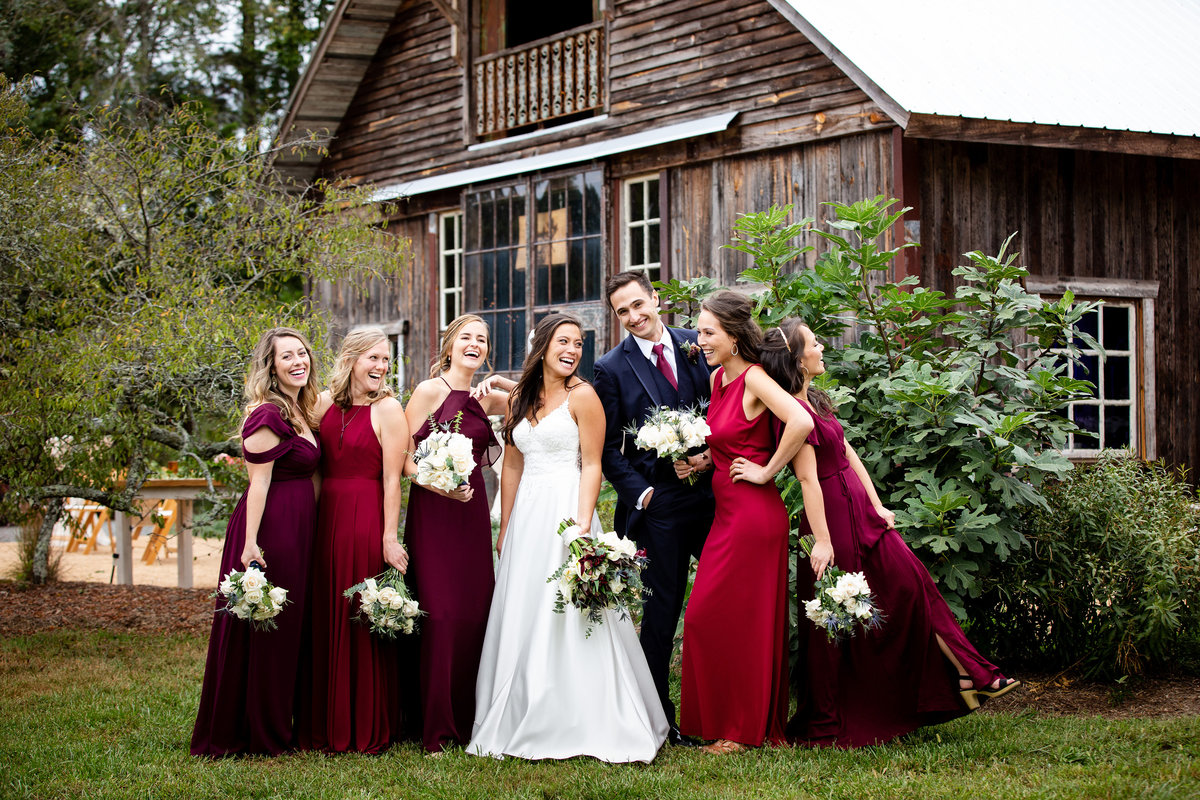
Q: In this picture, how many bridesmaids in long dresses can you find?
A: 5